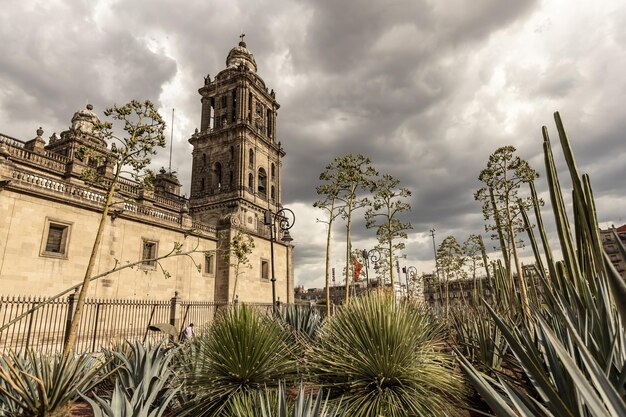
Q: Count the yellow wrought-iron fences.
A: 0